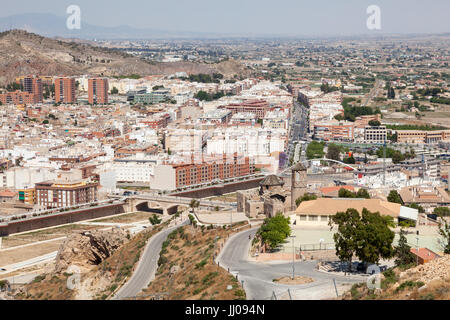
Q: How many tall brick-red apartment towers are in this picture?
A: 3